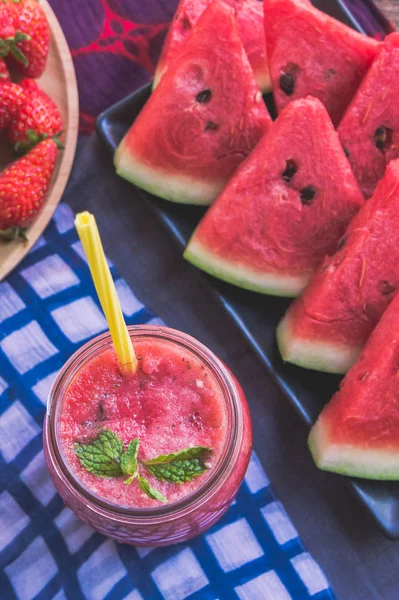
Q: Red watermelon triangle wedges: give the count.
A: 7